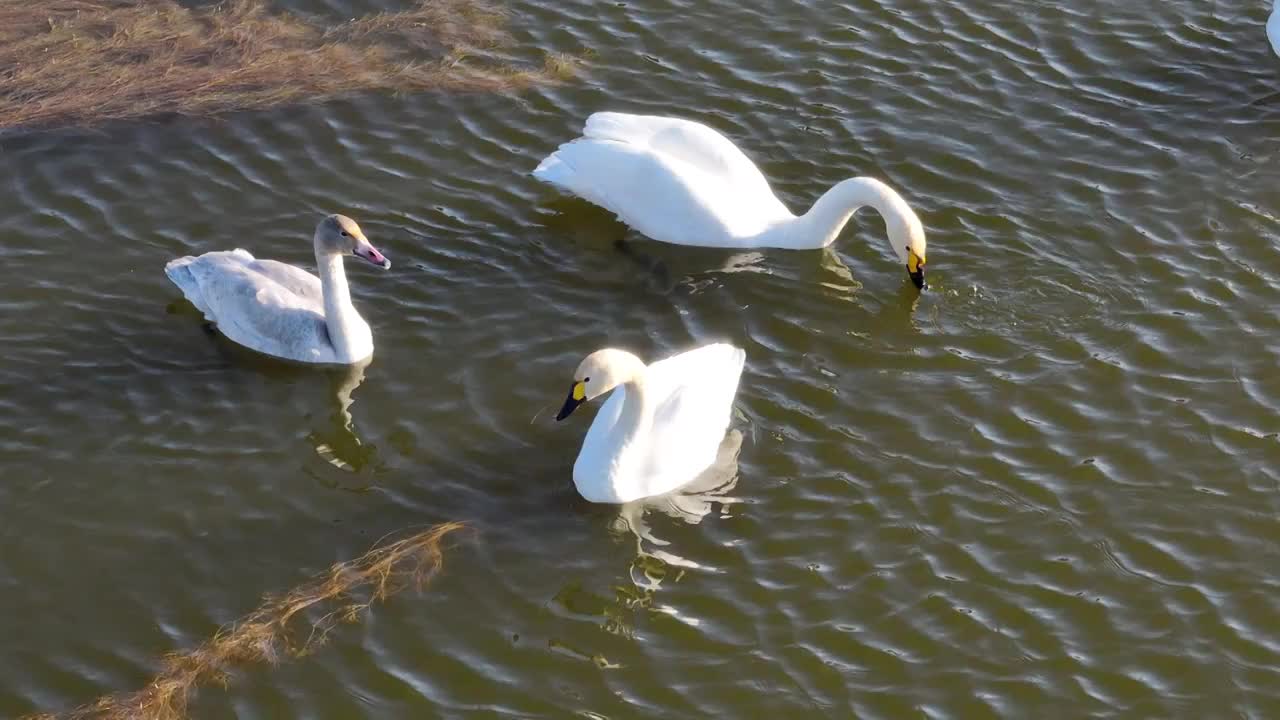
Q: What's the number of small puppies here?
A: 0